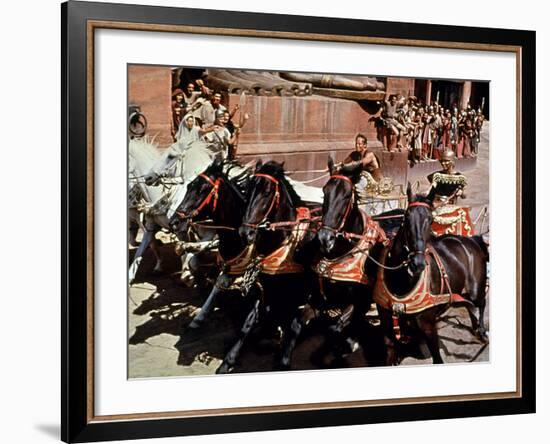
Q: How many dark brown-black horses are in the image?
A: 4